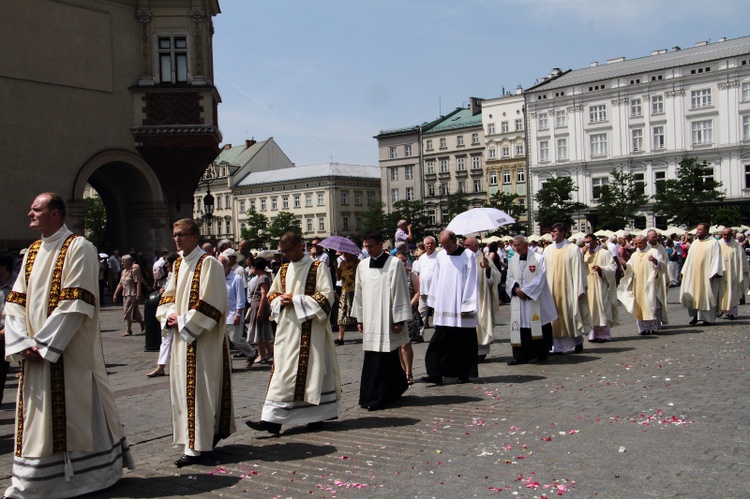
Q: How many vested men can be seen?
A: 13